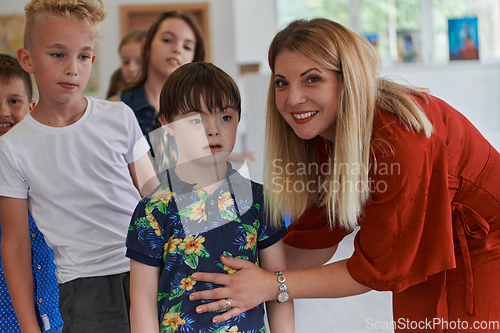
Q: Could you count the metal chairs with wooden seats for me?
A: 0